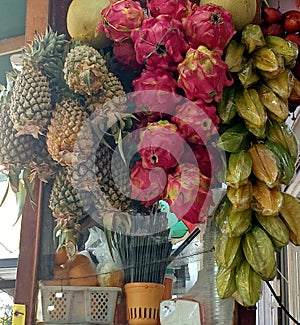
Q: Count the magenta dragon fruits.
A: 12